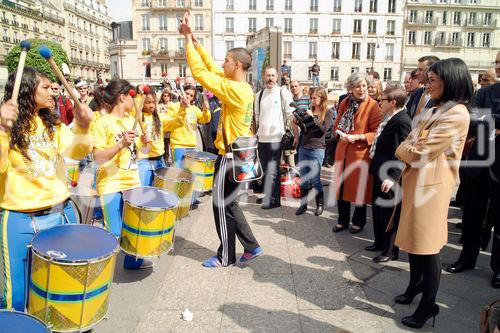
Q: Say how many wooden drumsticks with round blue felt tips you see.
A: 2